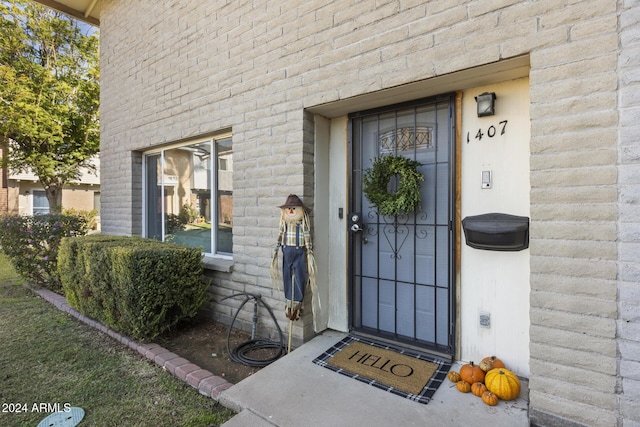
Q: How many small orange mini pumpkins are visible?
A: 4